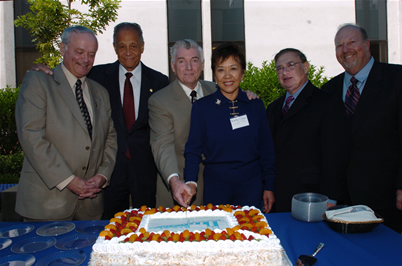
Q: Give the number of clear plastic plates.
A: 8